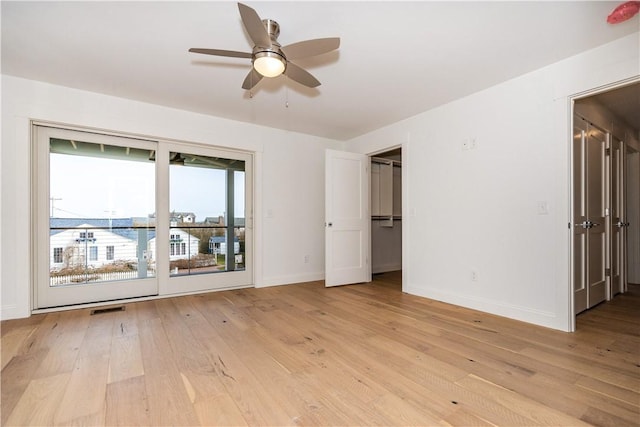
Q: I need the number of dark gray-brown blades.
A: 5